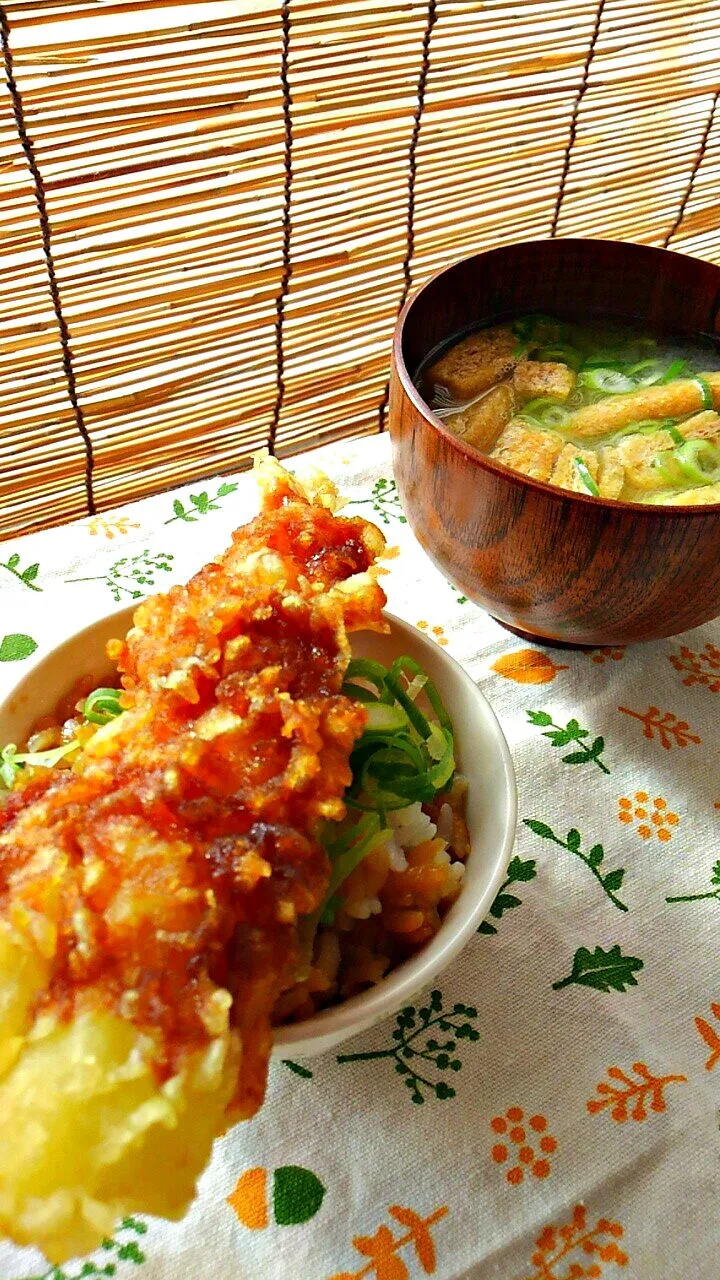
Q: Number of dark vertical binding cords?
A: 5